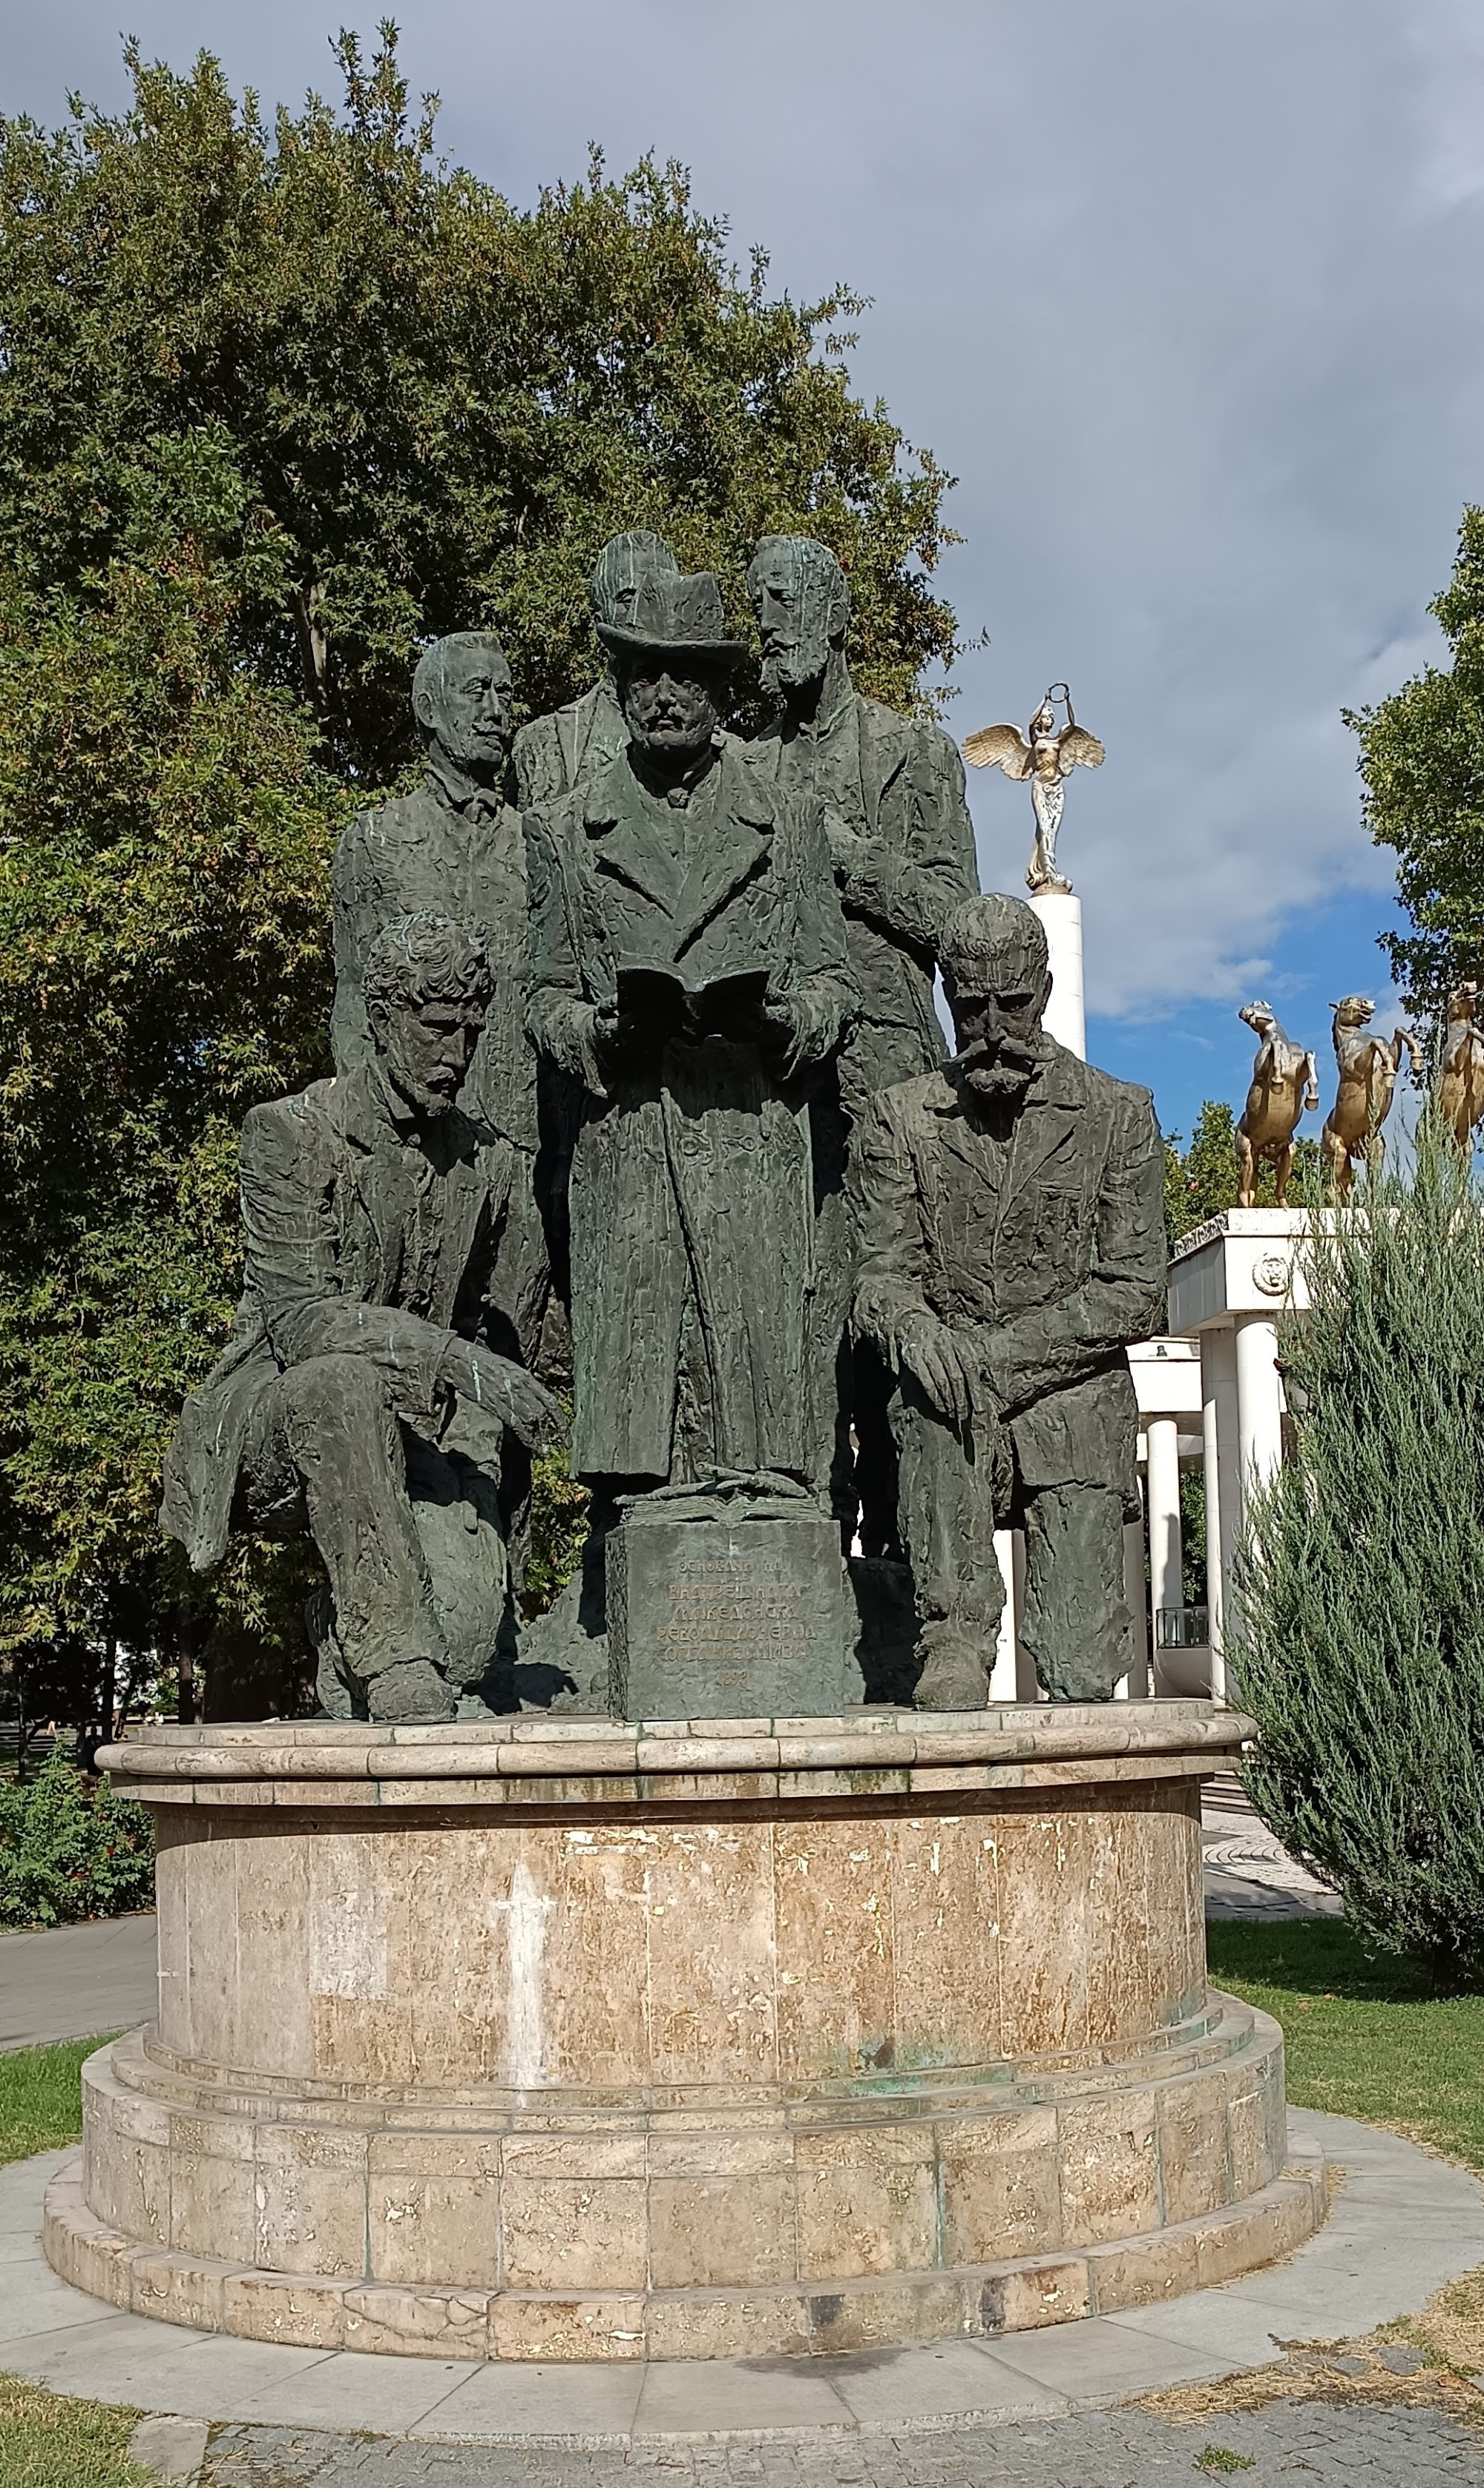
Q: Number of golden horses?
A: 3